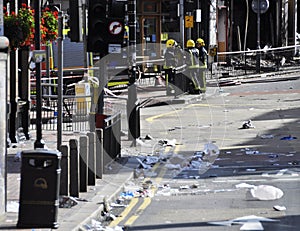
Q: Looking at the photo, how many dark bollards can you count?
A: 5